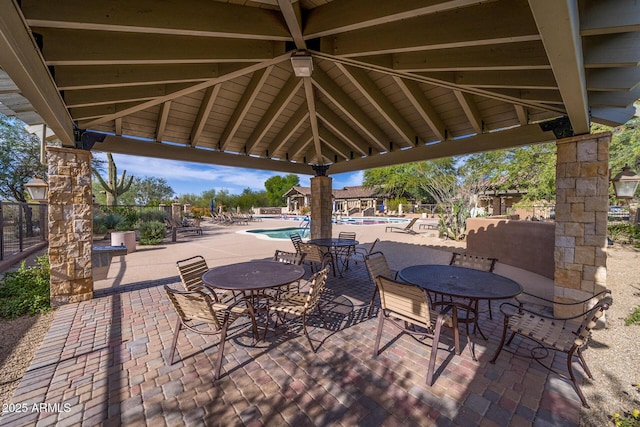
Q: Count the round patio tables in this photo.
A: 3